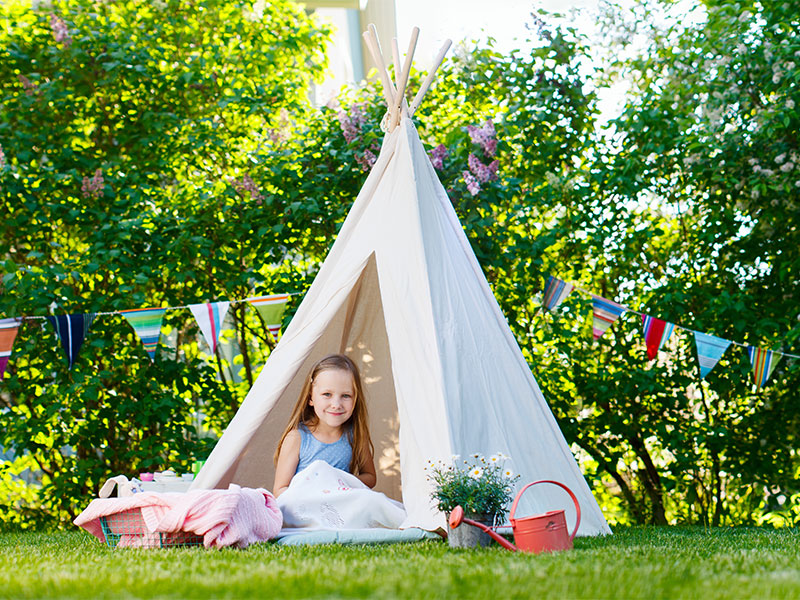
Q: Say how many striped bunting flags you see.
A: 10